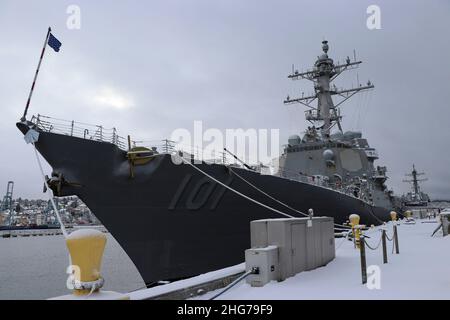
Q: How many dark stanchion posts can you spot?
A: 3